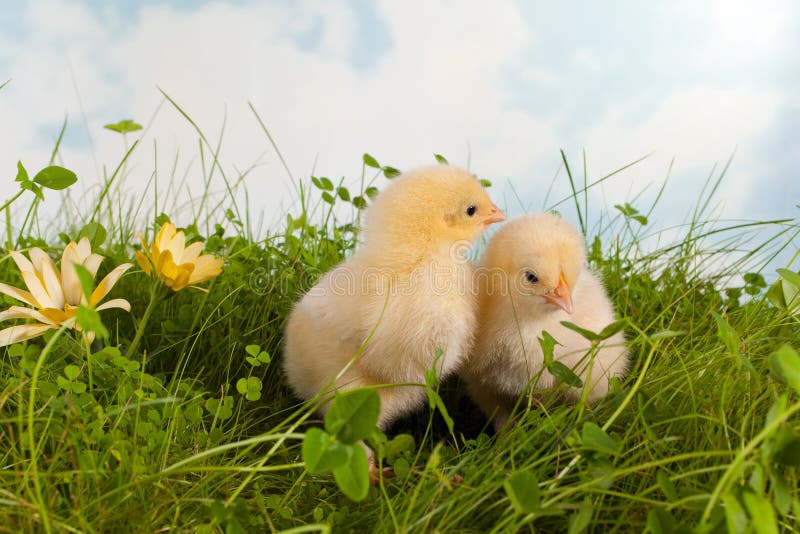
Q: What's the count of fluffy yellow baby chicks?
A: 2